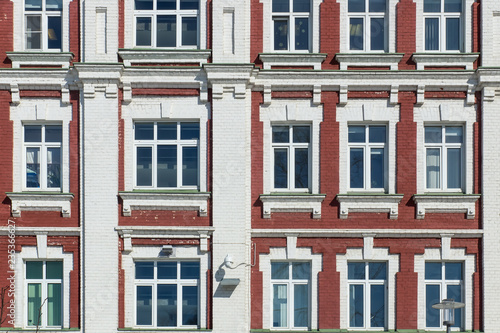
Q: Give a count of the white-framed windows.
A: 15